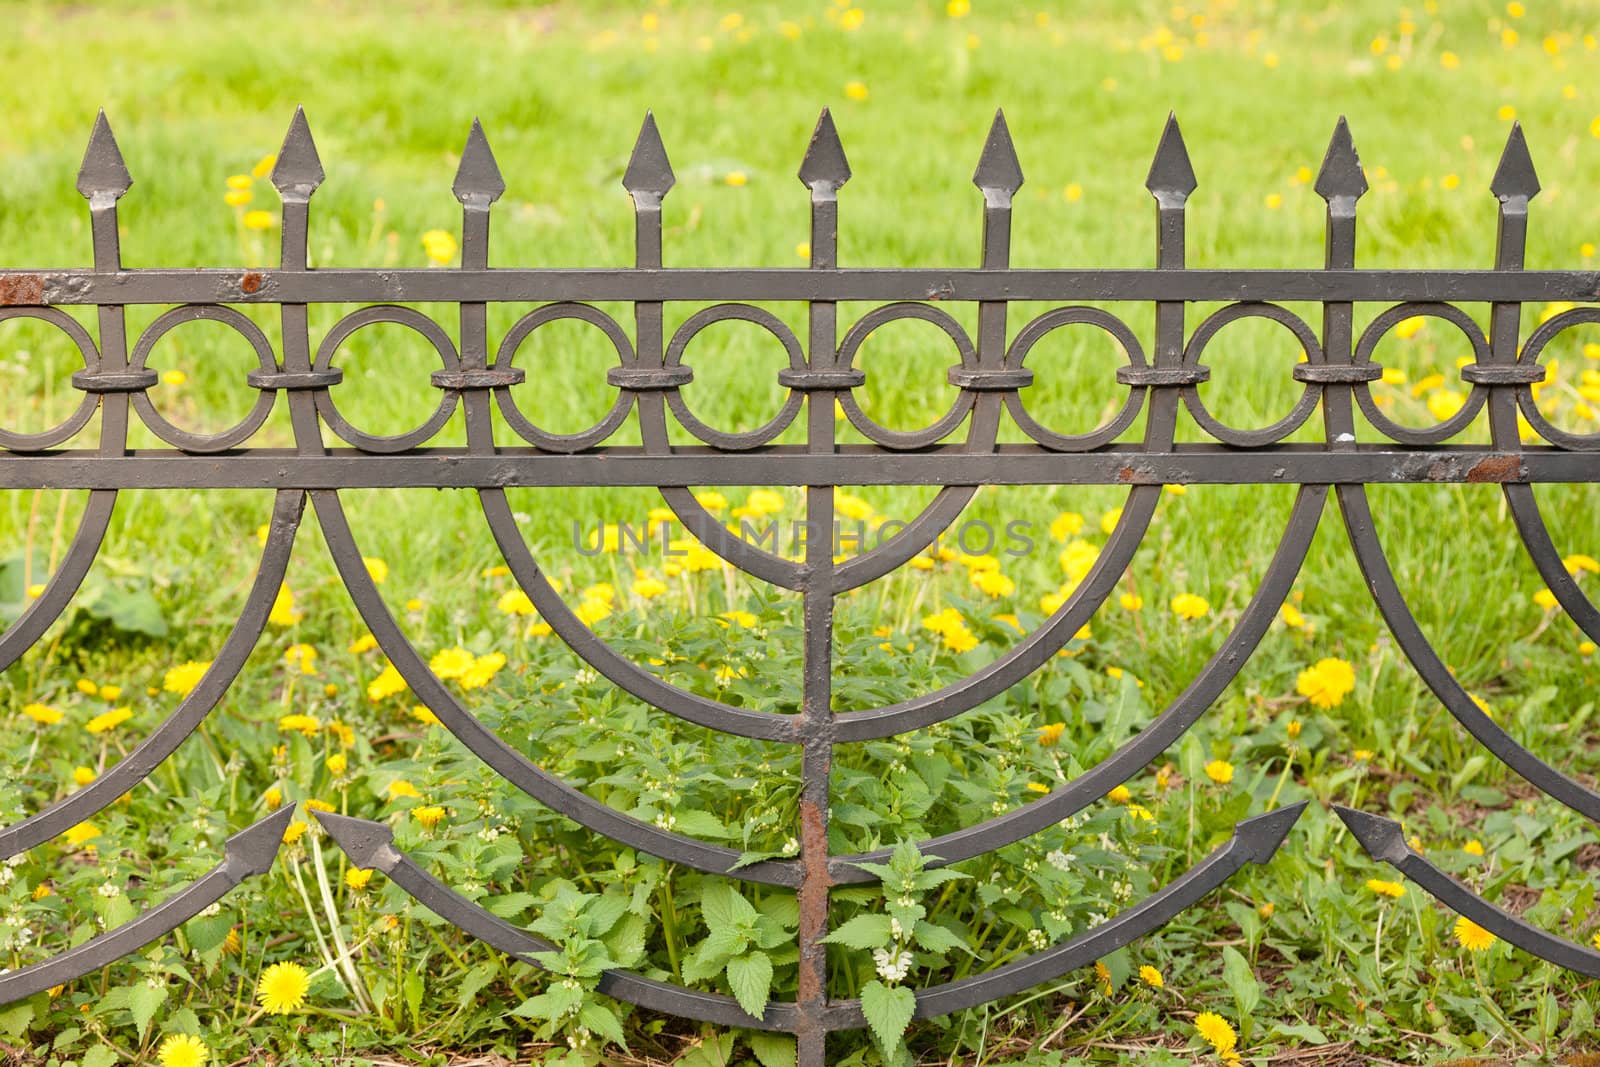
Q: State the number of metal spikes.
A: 13